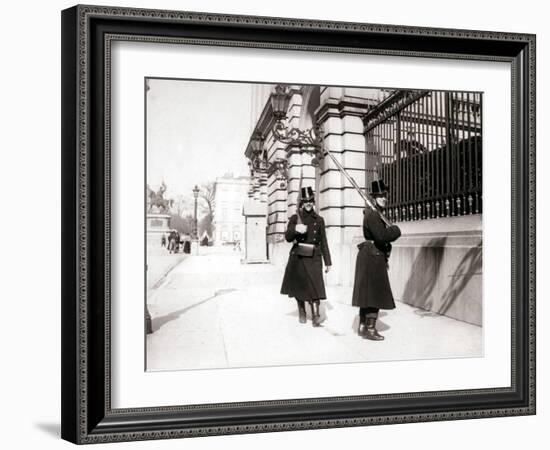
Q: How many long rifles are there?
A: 2